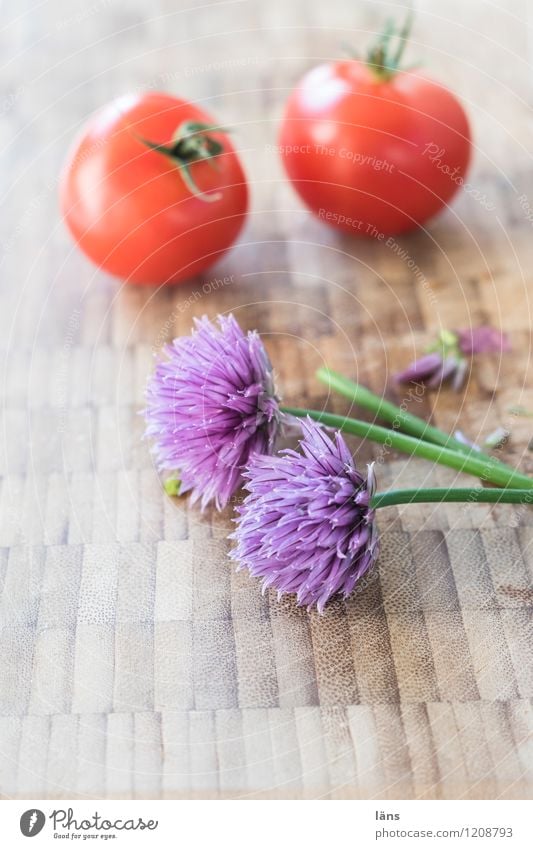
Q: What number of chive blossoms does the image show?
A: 2